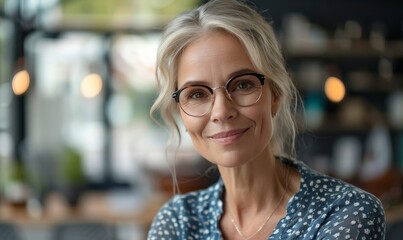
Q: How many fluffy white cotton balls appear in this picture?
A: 0